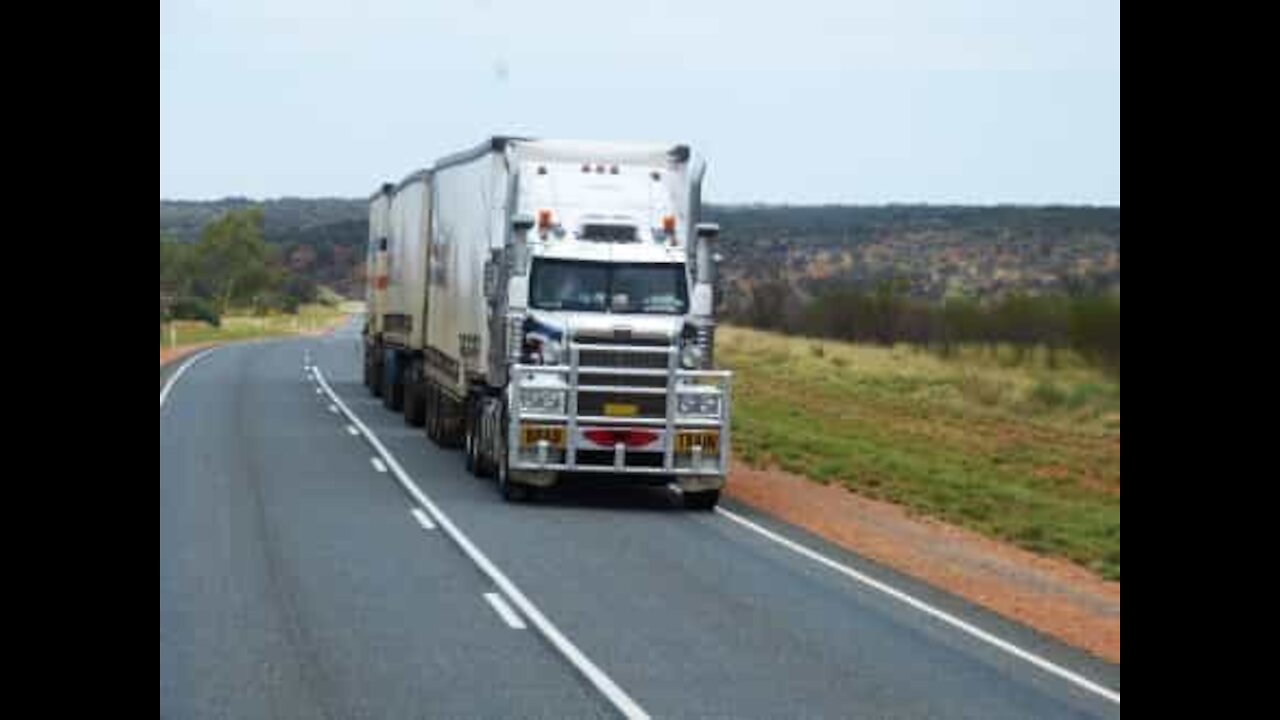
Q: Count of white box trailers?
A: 3